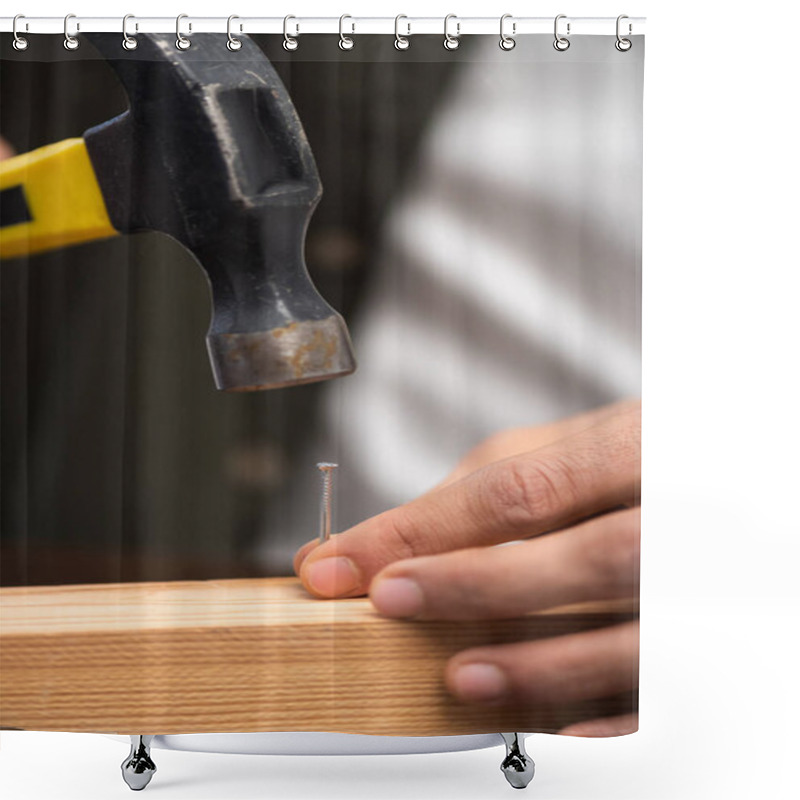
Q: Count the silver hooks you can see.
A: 12